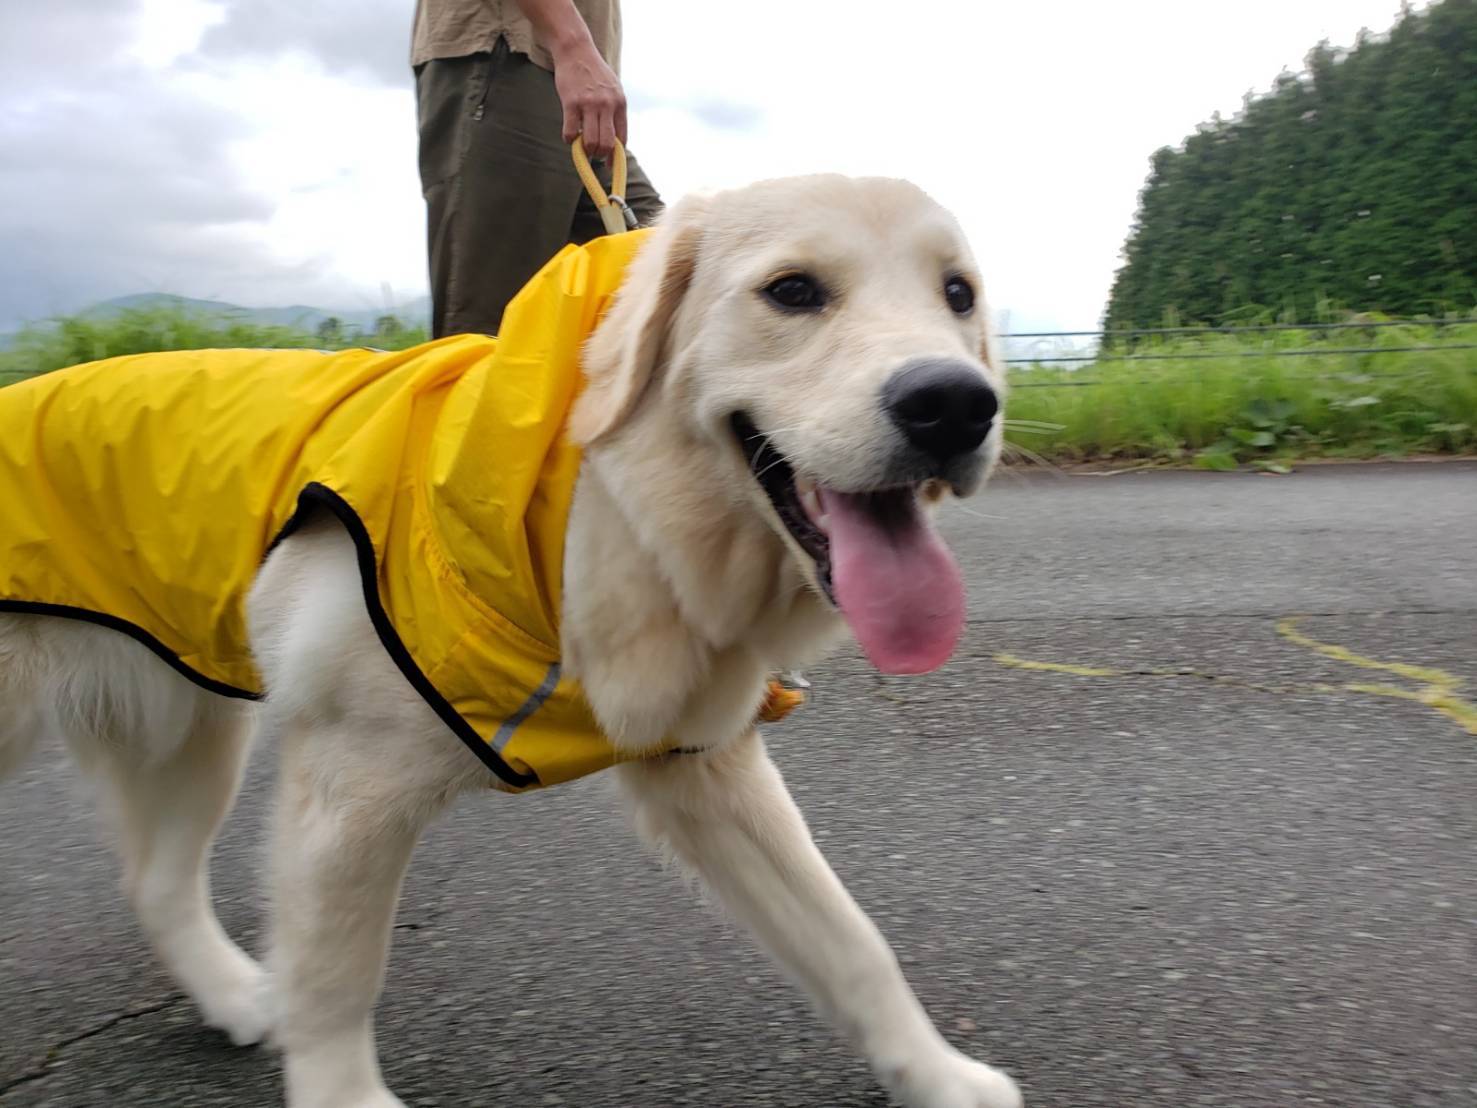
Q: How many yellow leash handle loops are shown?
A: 1